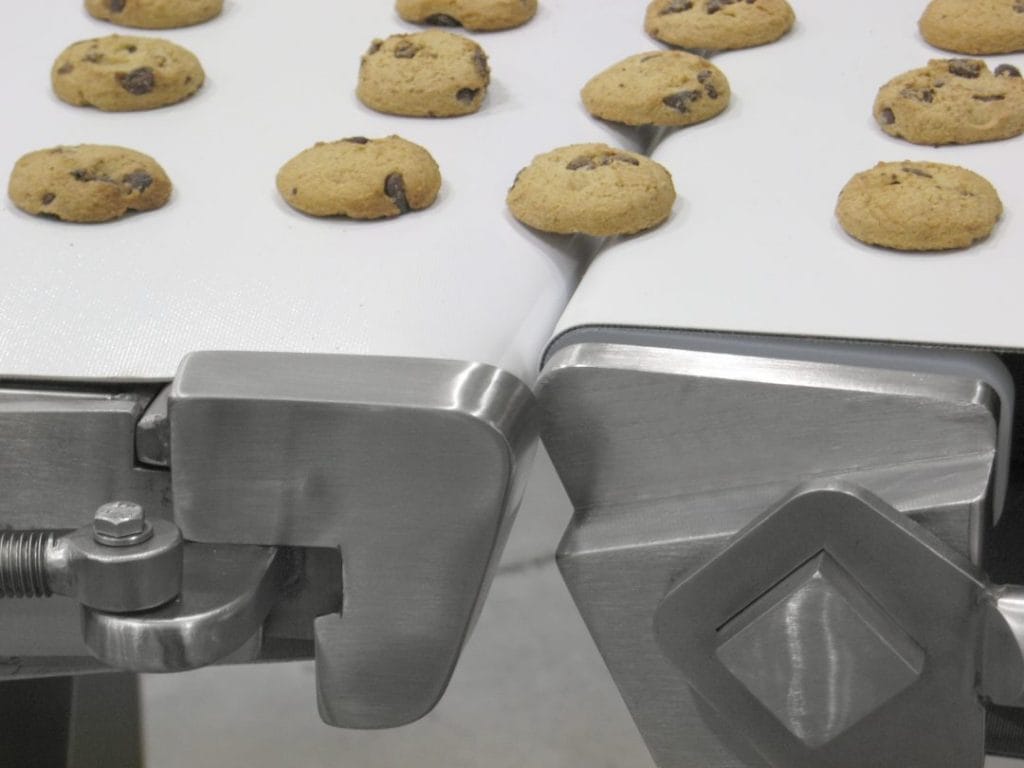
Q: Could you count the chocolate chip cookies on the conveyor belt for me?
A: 12